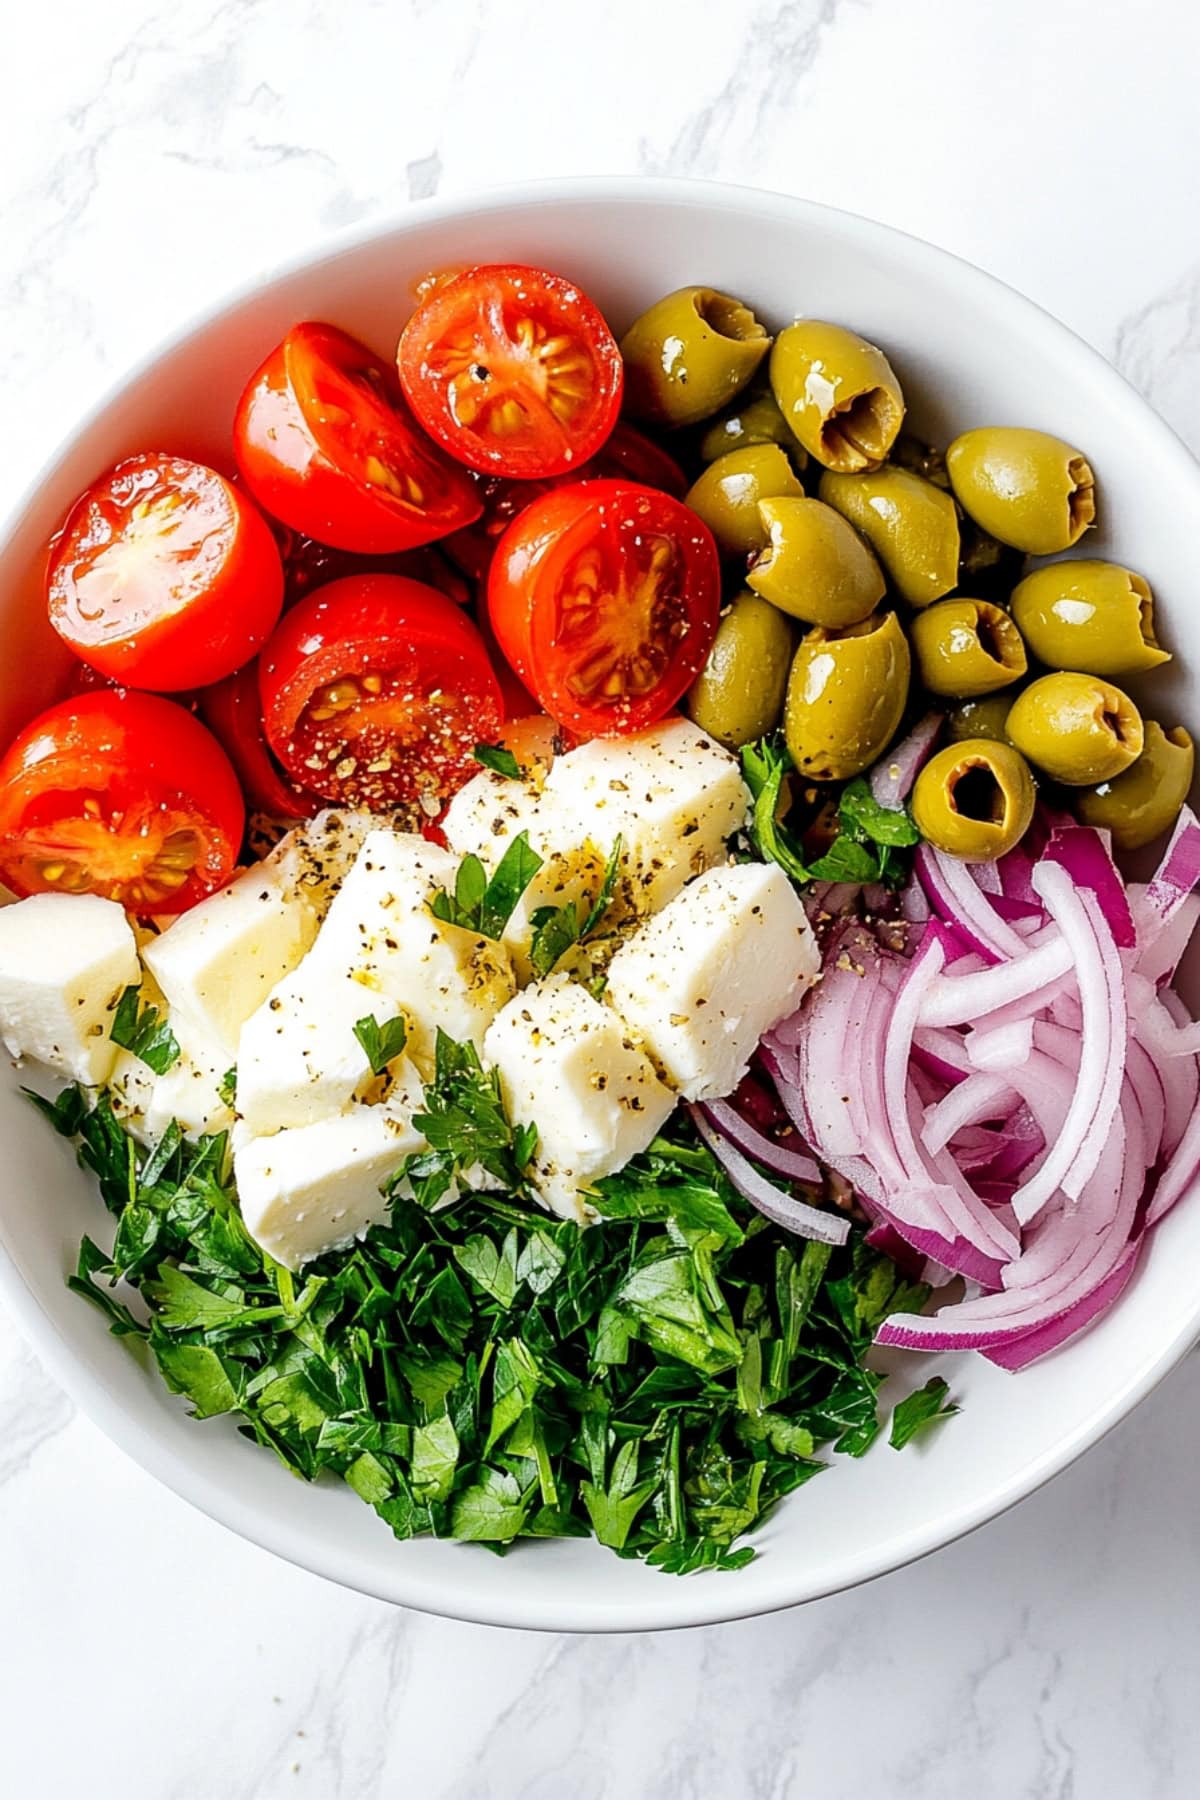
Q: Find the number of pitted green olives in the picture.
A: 15